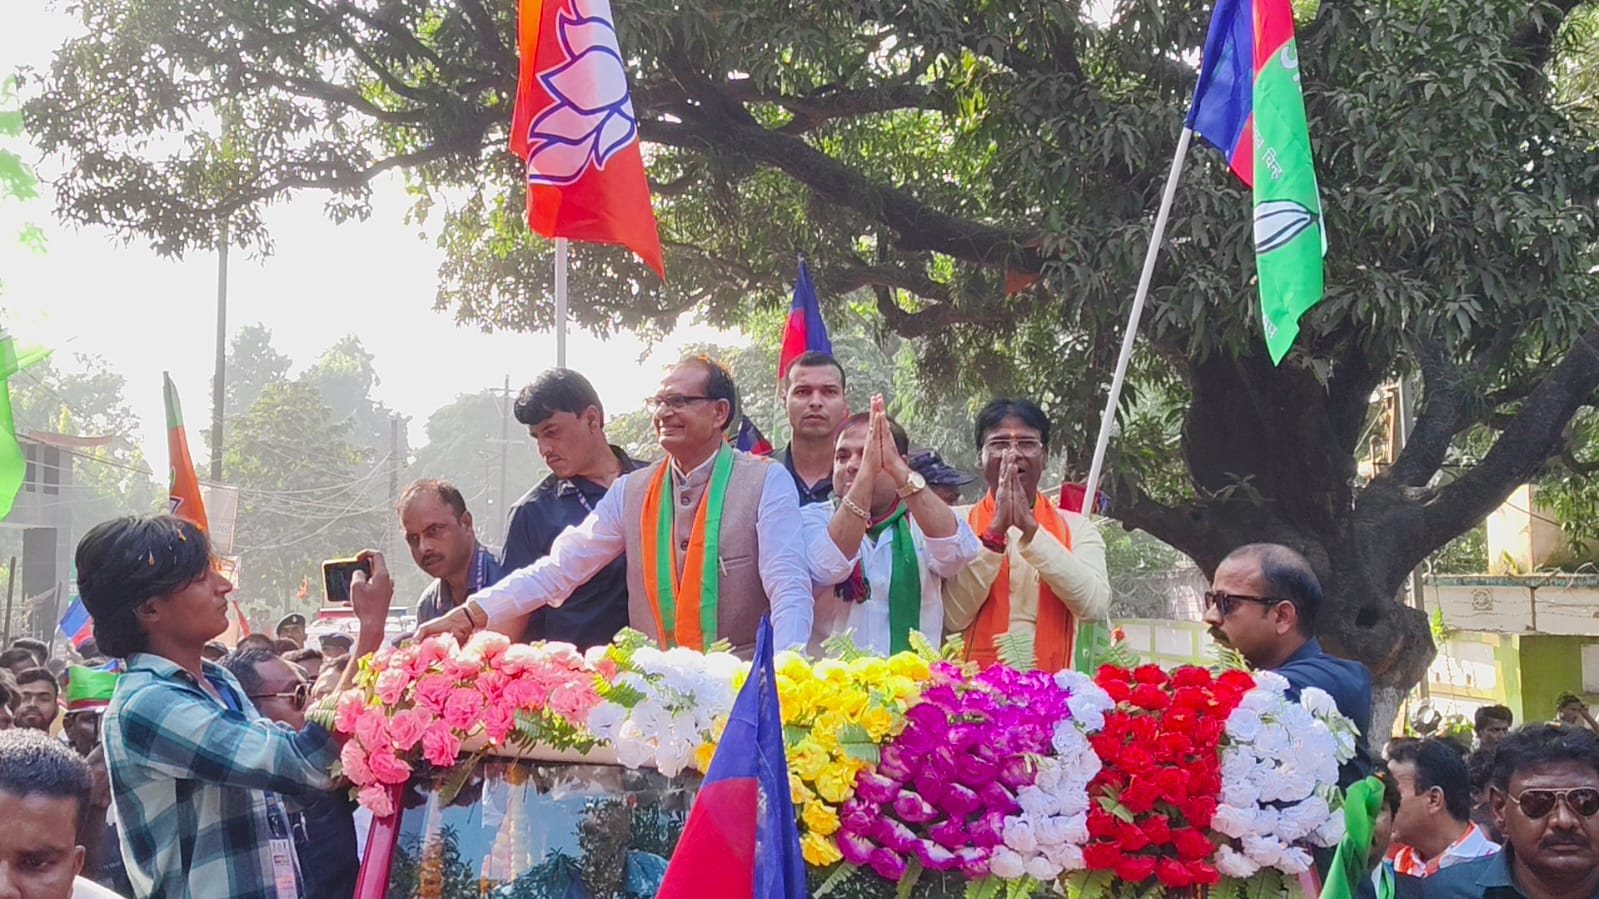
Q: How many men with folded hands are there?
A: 2